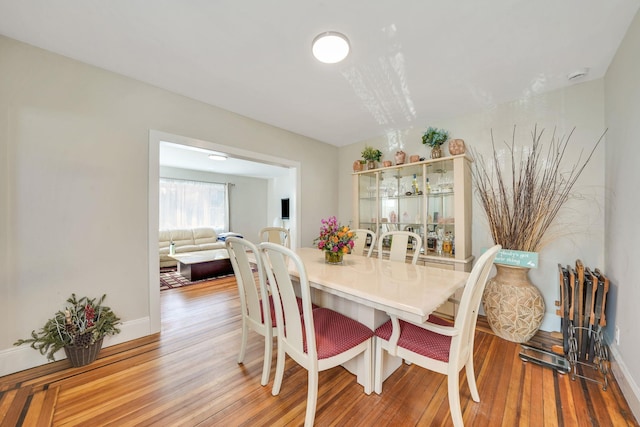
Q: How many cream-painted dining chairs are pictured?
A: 6